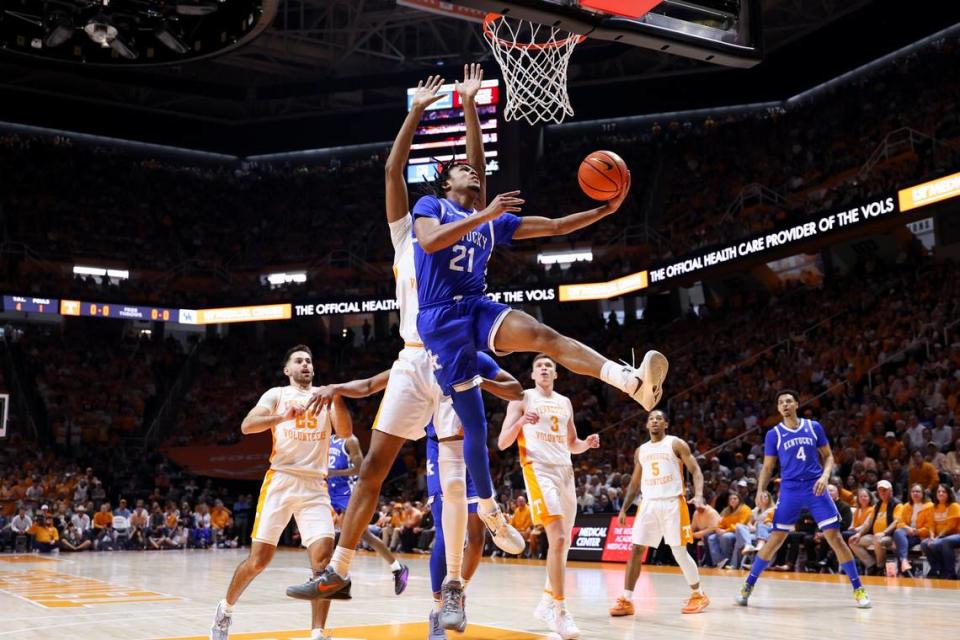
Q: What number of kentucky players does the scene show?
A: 4